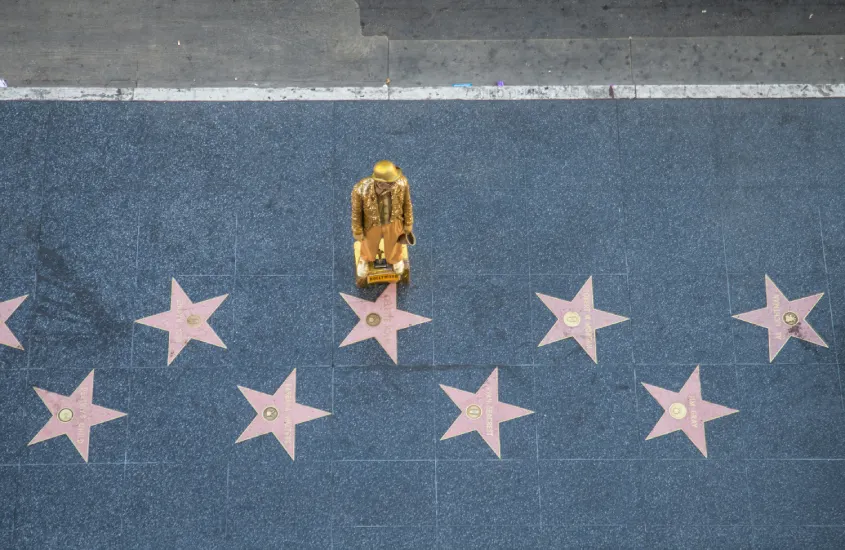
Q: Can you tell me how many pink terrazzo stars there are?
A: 9